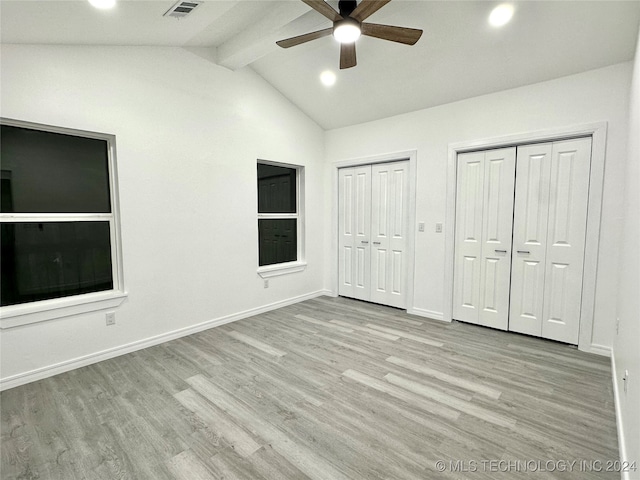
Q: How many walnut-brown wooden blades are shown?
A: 5